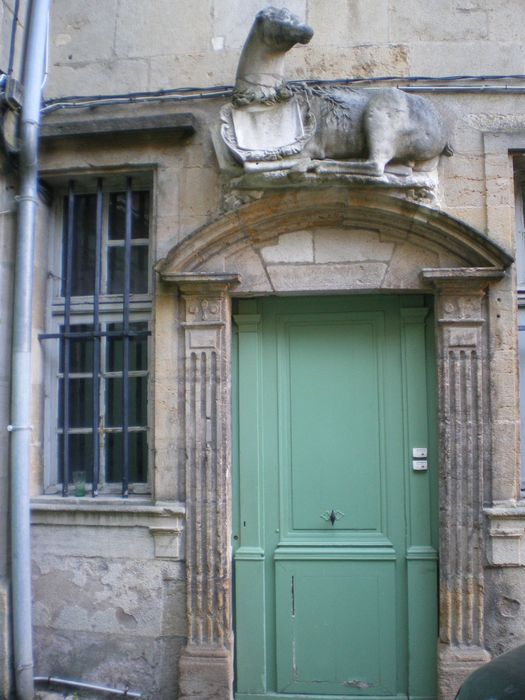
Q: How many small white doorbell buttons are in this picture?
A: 2